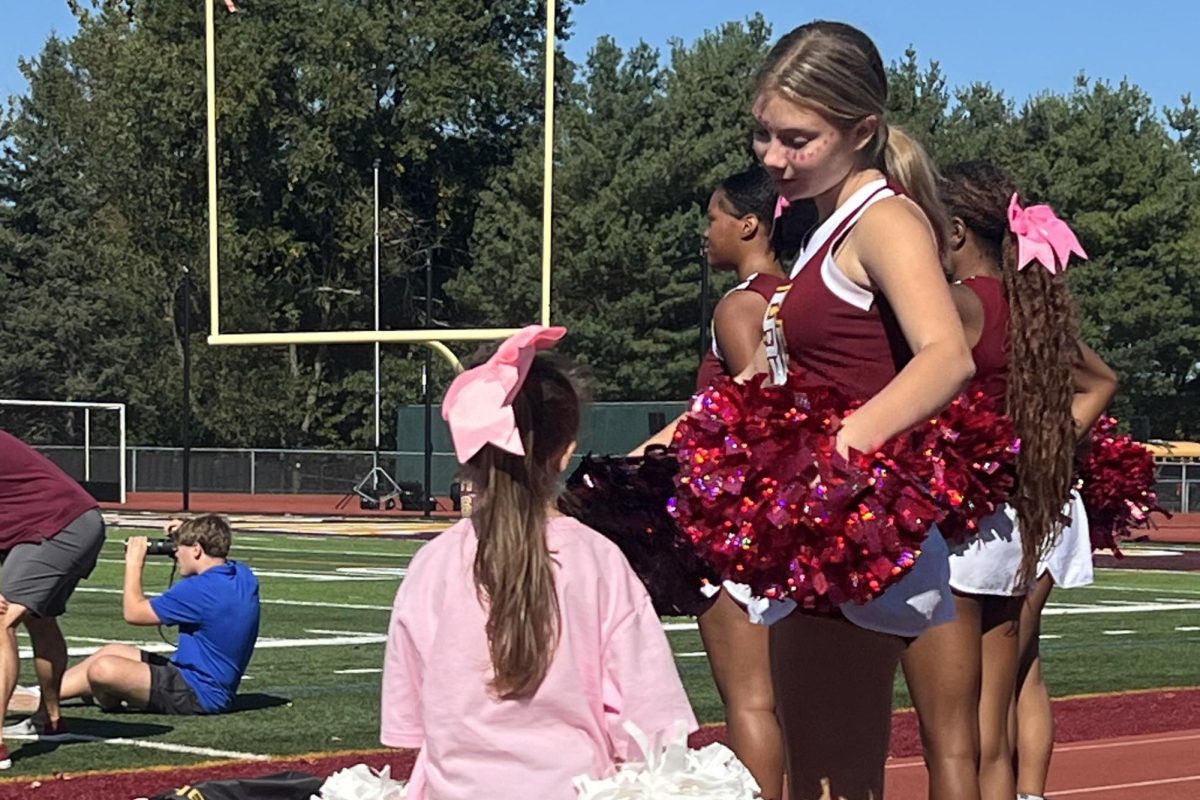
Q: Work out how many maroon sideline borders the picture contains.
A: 1